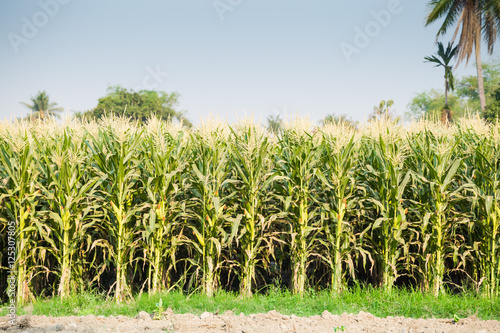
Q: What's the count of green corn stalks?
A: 11